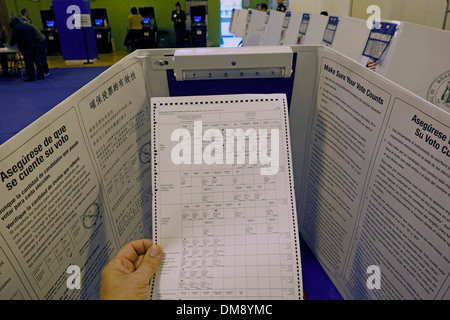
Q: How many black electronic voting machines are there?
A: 4